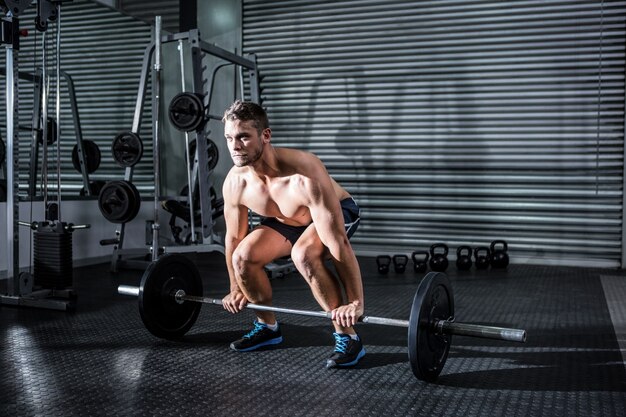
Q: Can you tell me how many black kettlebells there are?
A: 7